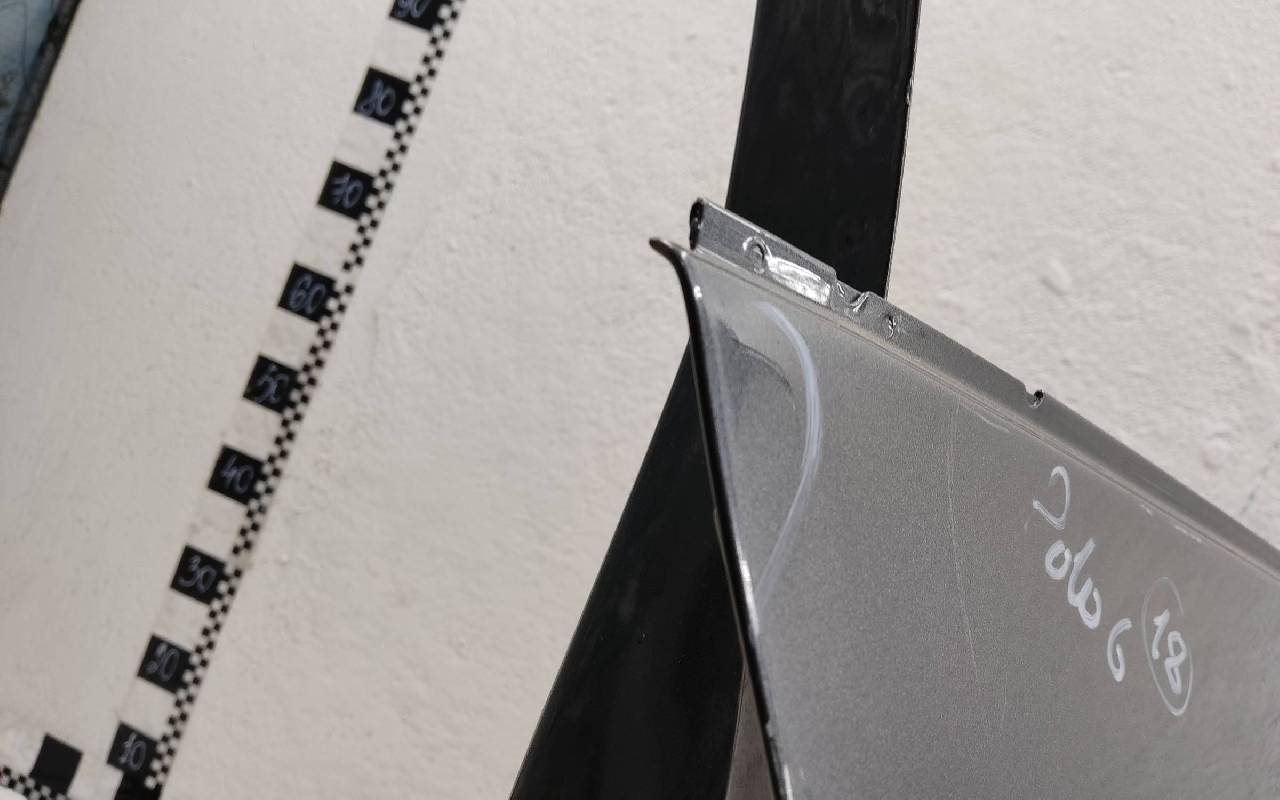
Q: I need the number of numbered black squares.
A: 9